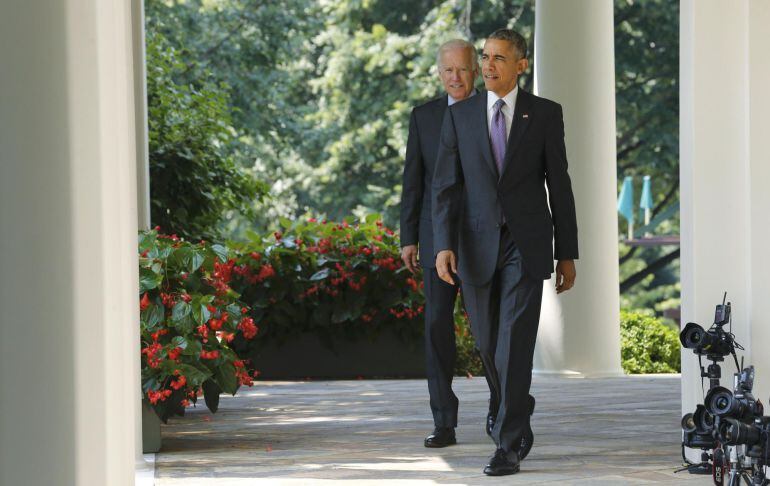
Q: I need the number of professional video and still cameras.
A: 5